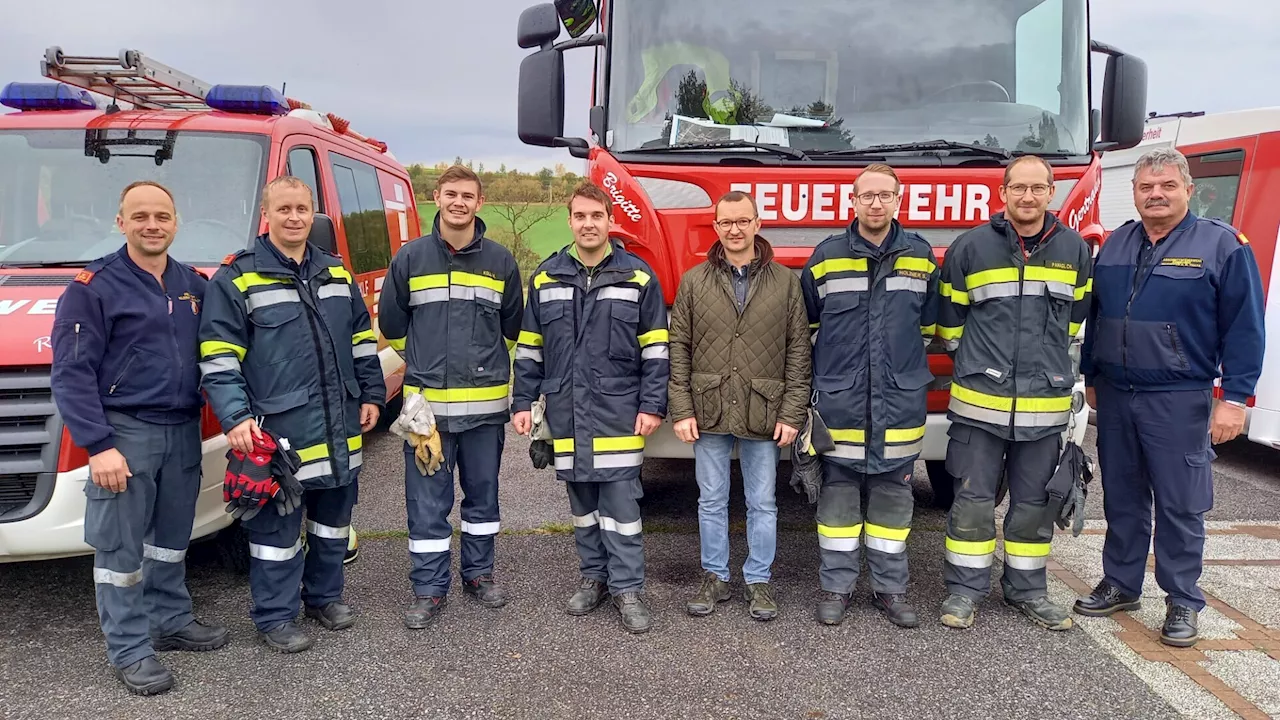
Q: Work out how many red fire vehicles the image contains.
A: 3